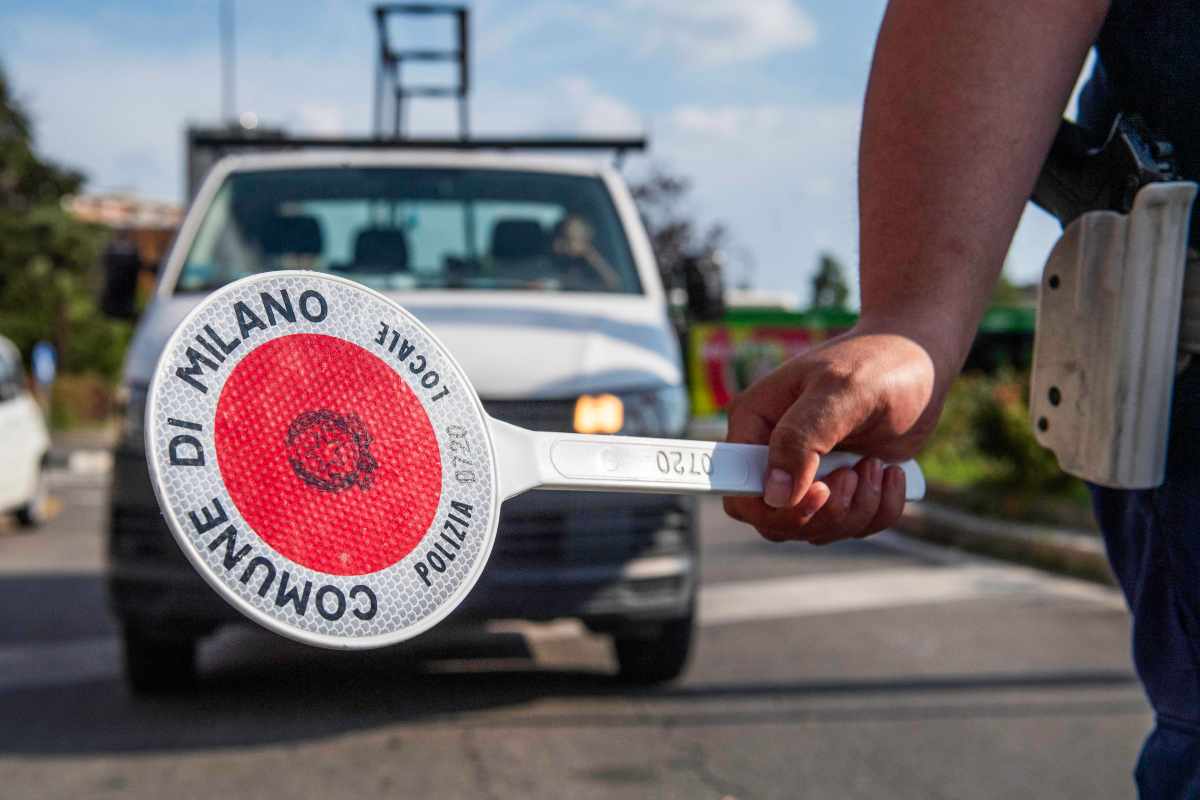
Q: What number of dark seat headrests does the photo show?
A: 3